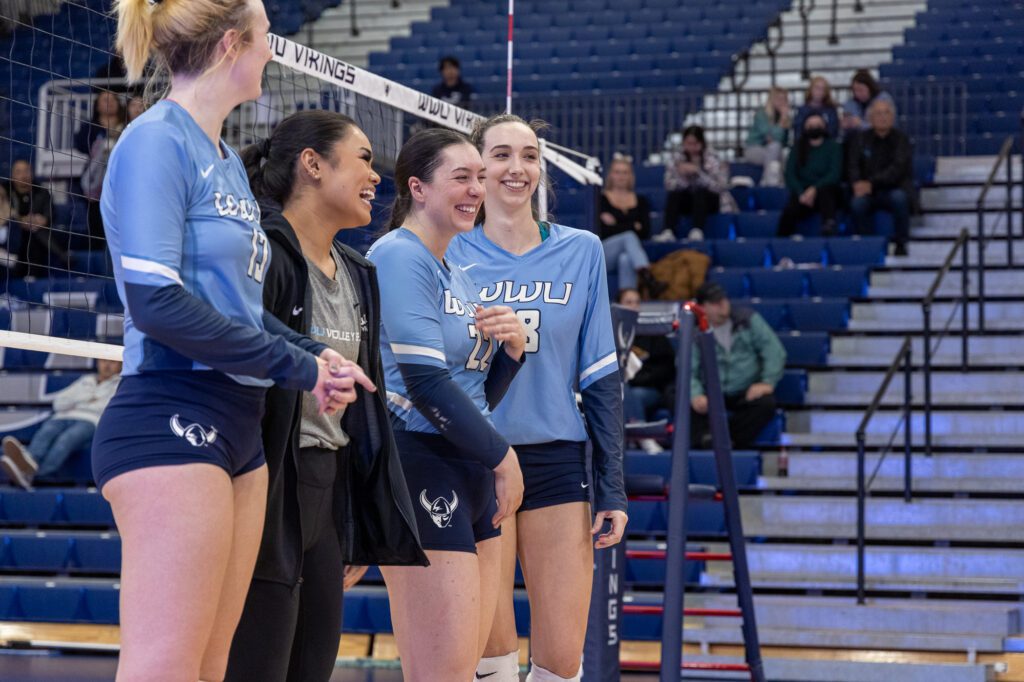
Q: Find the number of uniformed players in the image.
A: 3